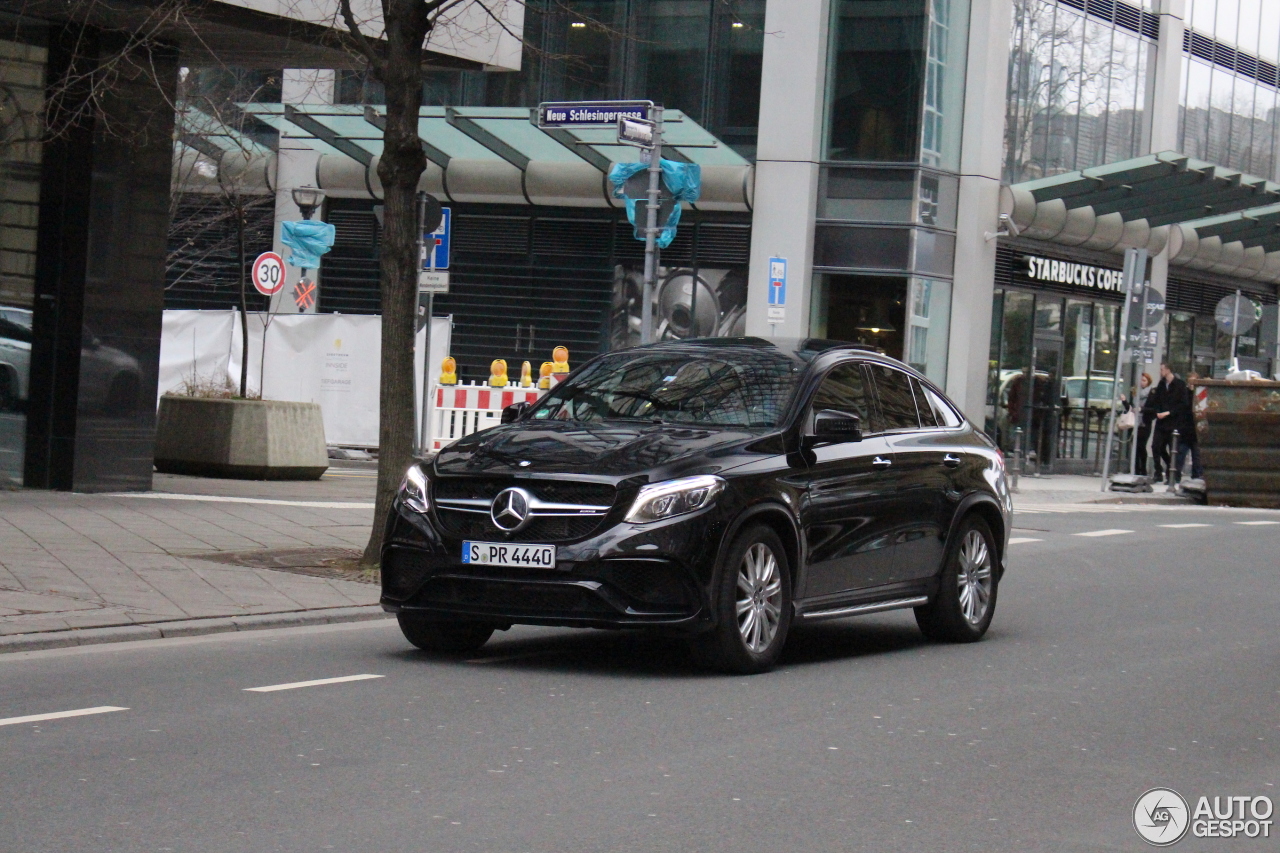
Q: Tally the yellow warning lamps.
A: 5